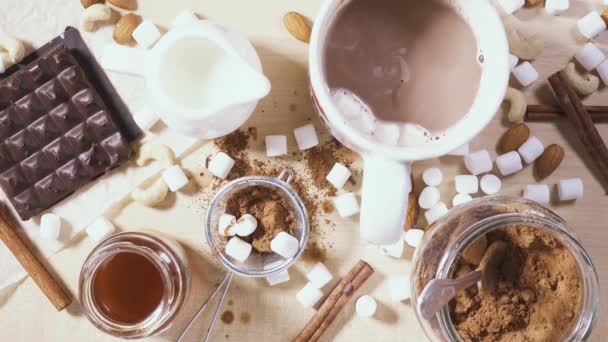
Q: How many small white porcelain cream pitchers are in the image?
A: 1